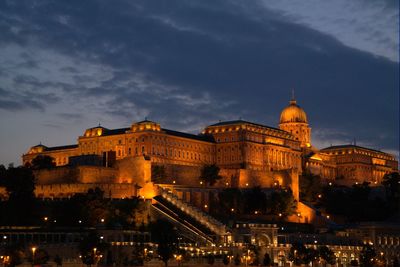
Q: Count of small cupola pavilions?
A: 3